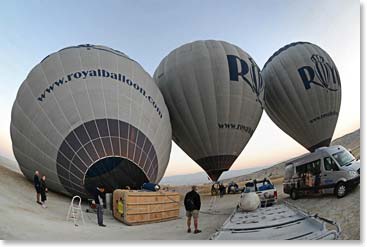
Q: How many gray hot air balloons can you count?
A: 3